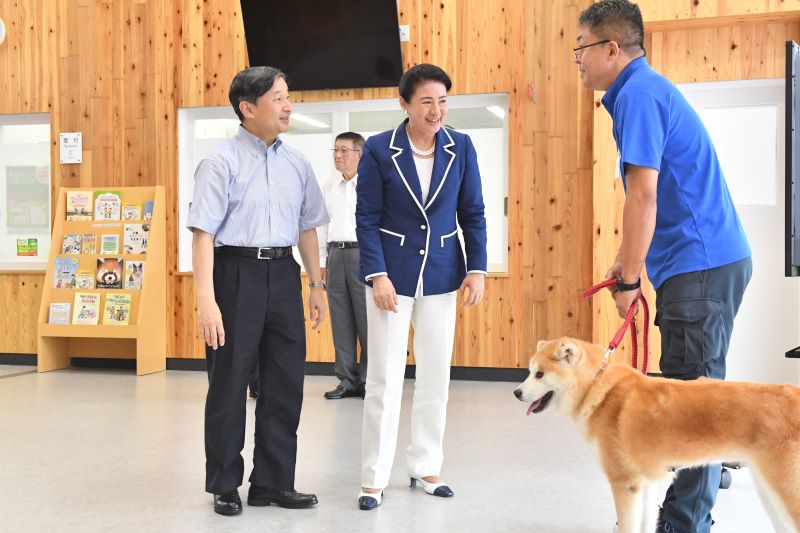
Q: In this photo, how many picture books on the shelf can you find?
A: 15